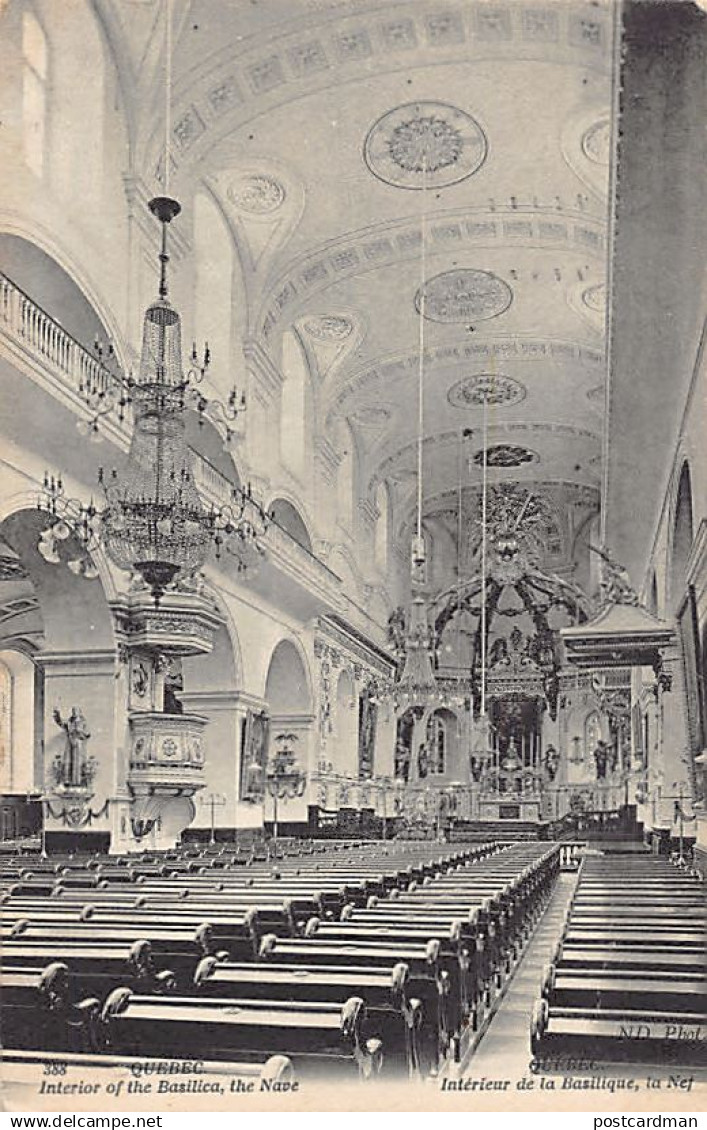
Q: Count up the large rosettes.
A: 4